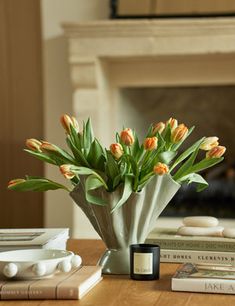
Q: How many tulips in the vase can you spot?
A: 15